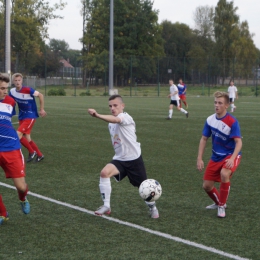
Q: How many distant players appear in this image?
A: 3